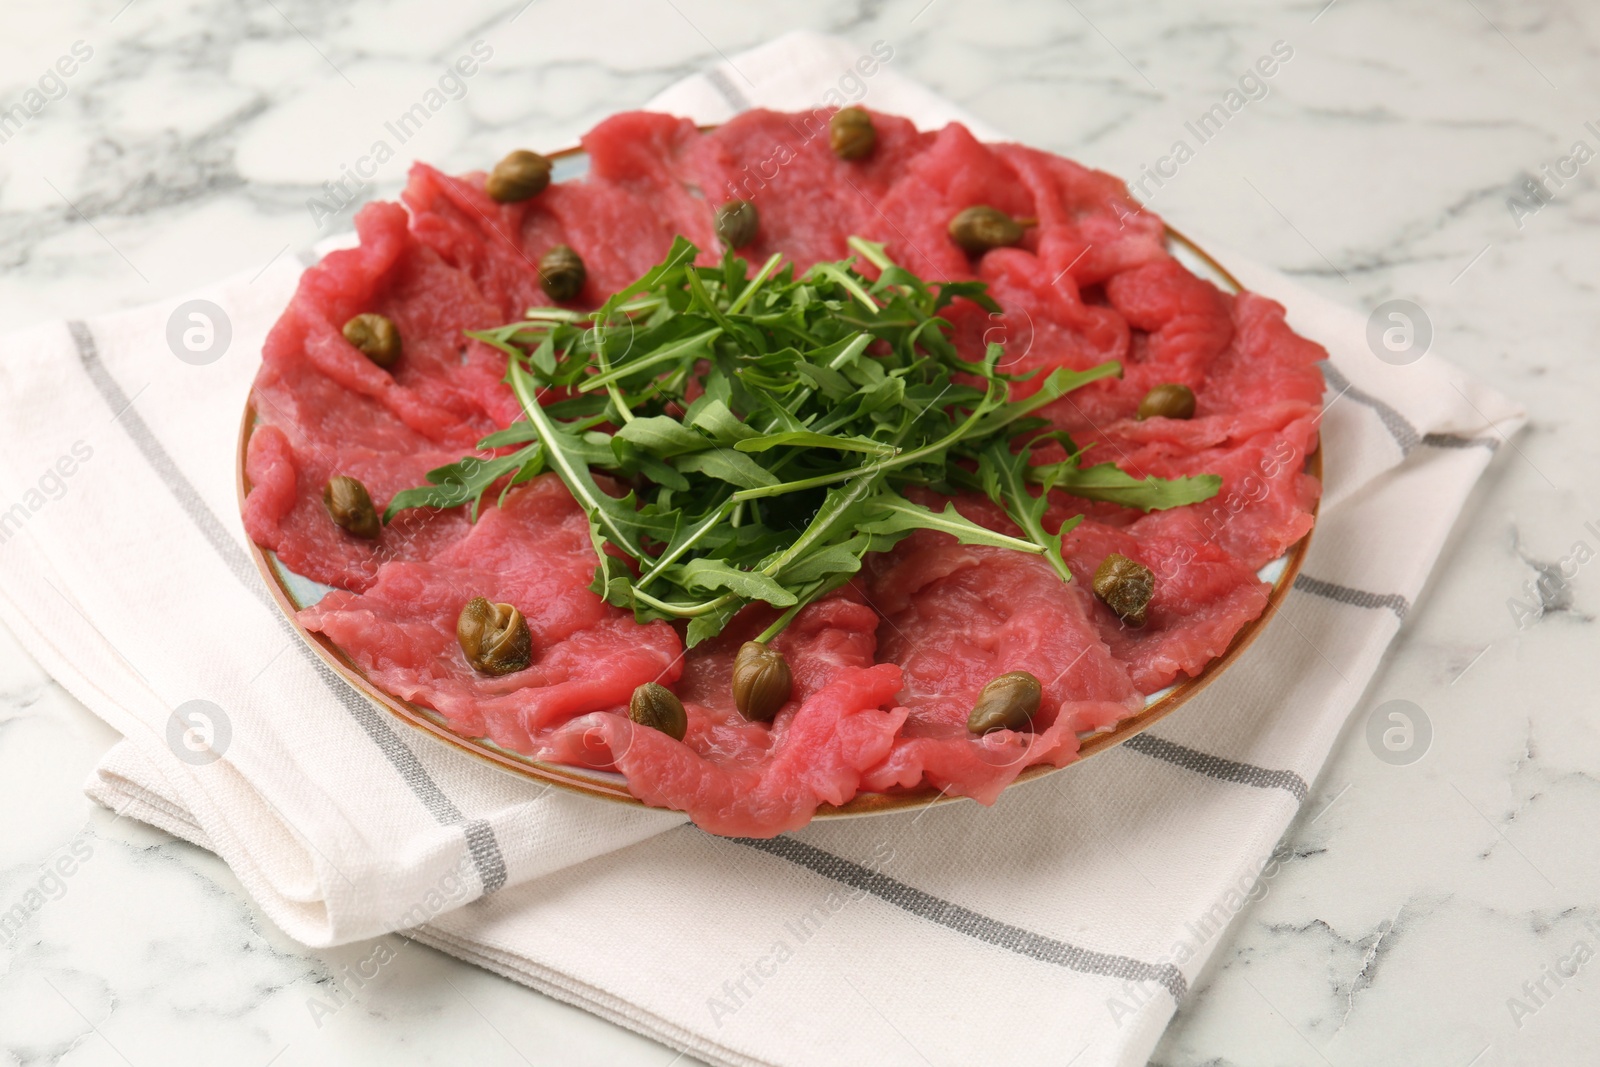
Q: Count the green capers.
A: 13